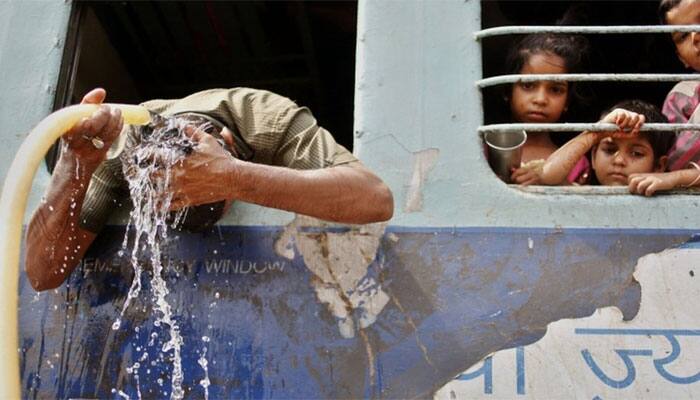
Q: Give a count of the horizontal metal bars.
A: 3